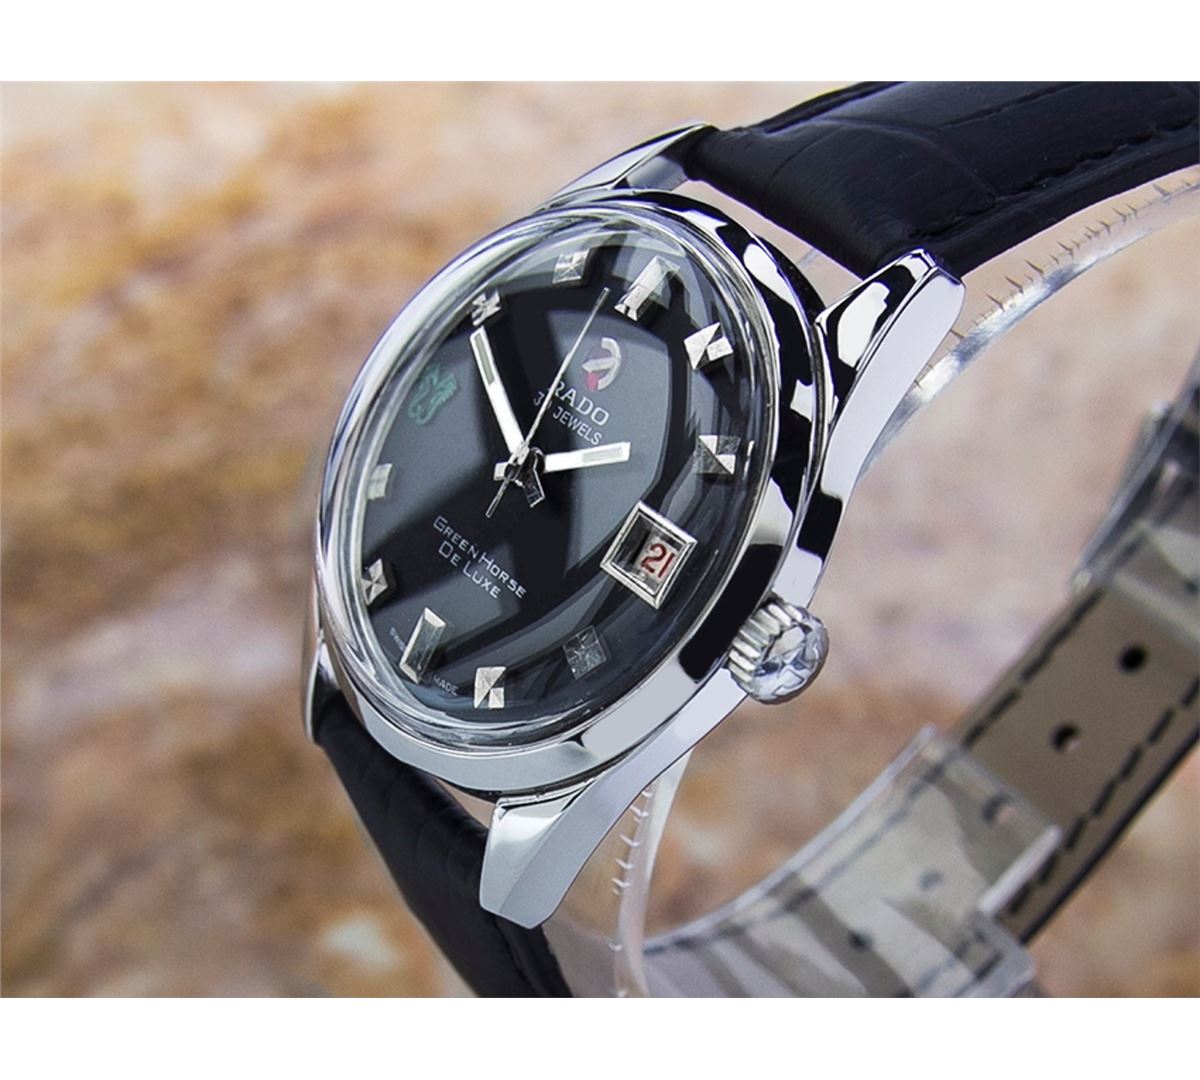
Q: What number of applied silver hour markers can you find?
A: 10